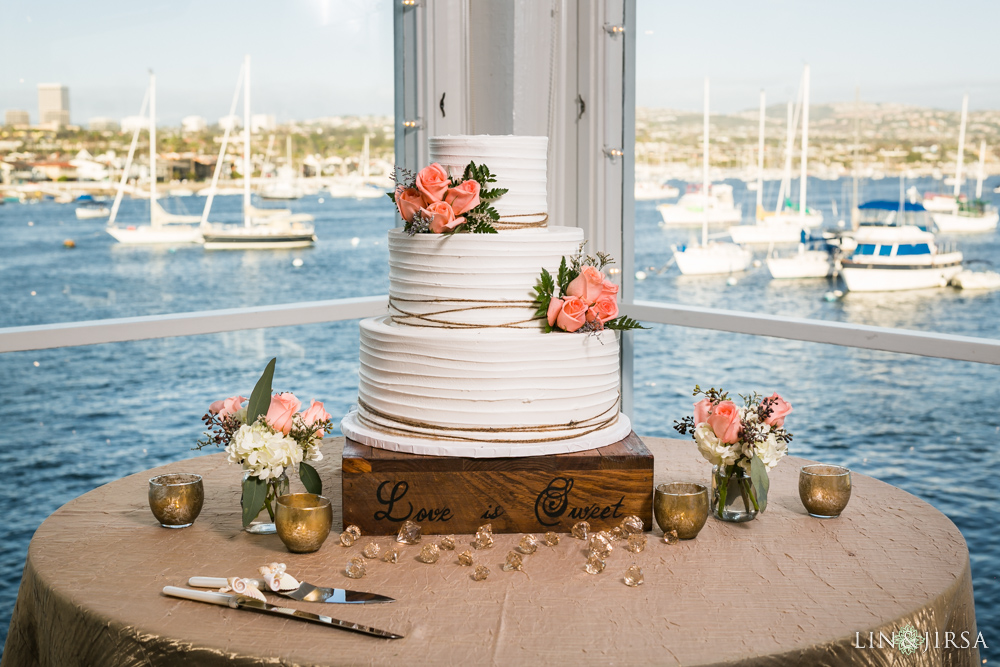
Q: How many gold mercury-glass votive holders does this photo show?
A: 4